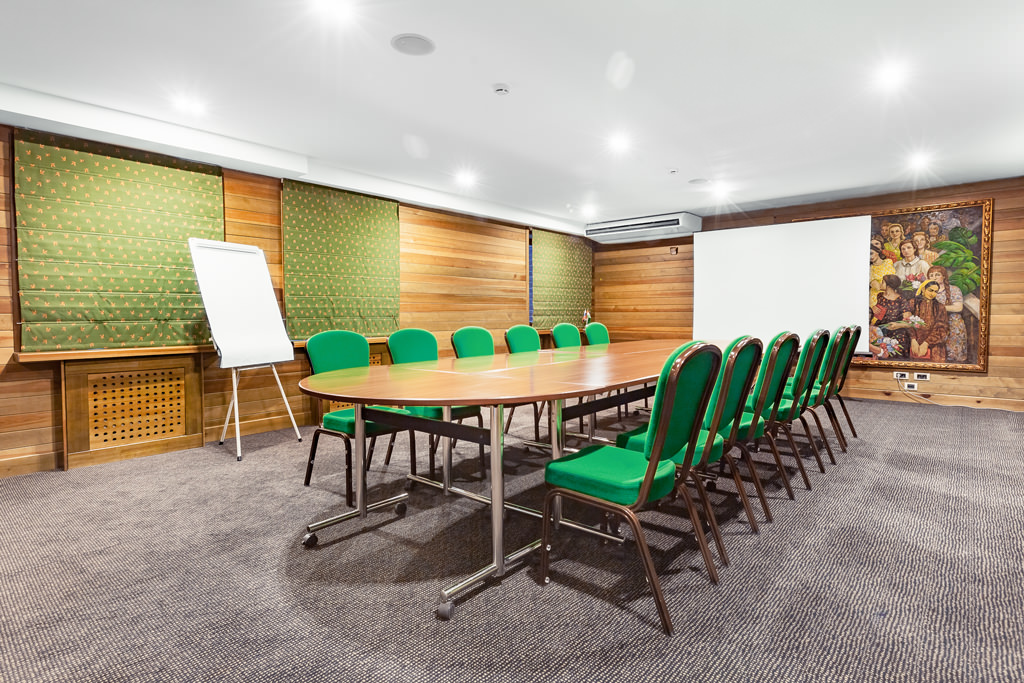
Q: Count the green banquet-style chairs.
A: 12